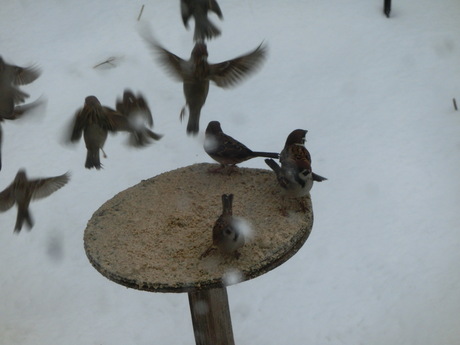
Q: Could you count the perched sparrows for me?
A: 4